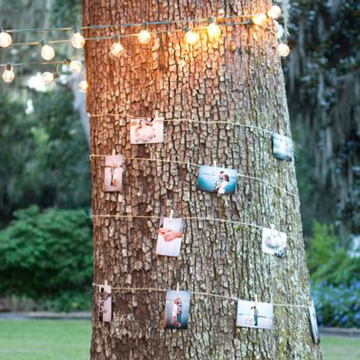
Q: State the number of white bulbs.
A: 14